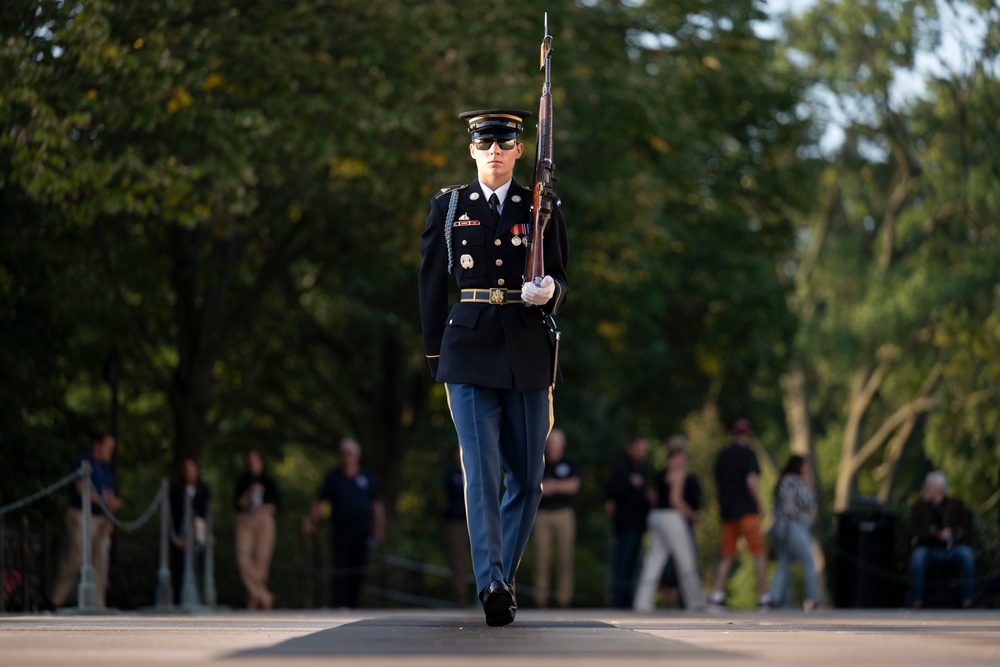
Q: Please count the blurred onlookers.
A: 12